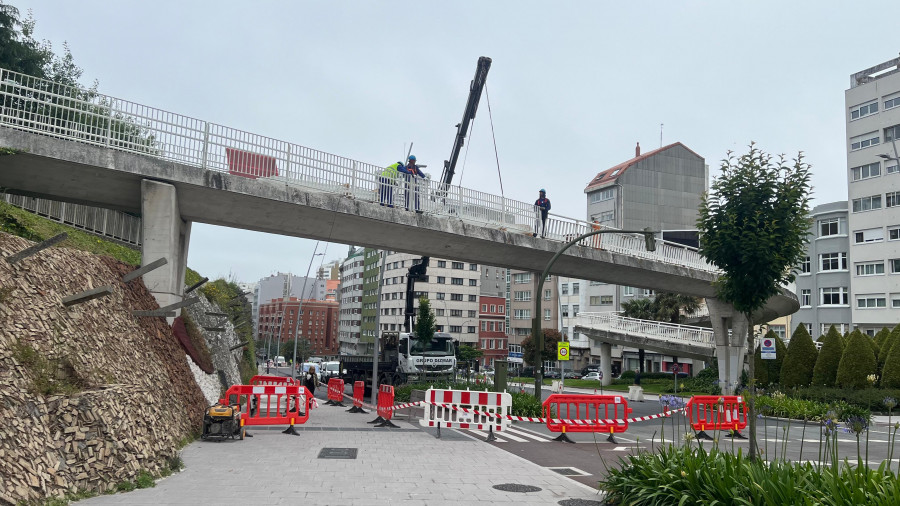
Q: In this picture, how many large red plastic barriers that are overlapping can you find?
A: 2